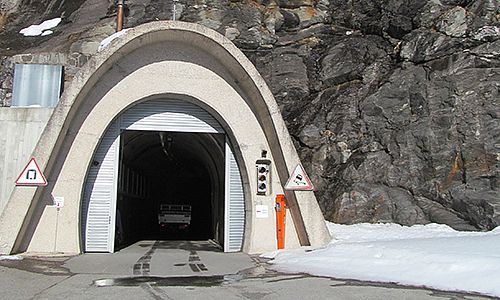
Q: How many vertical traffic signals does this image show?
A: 1